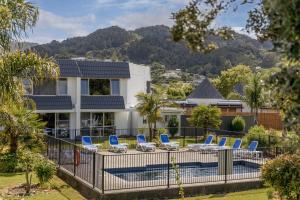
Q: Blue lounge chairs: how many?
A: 8